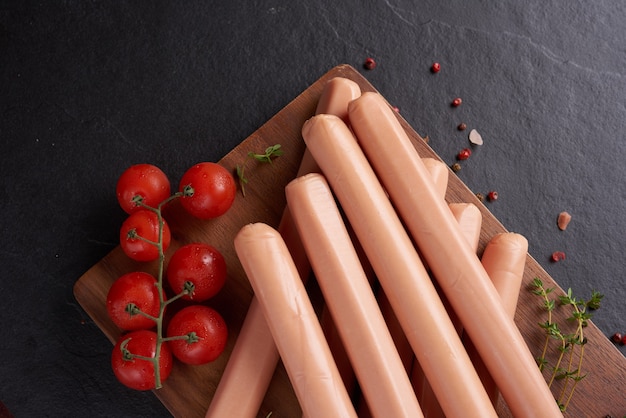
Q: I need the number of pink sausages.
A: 8